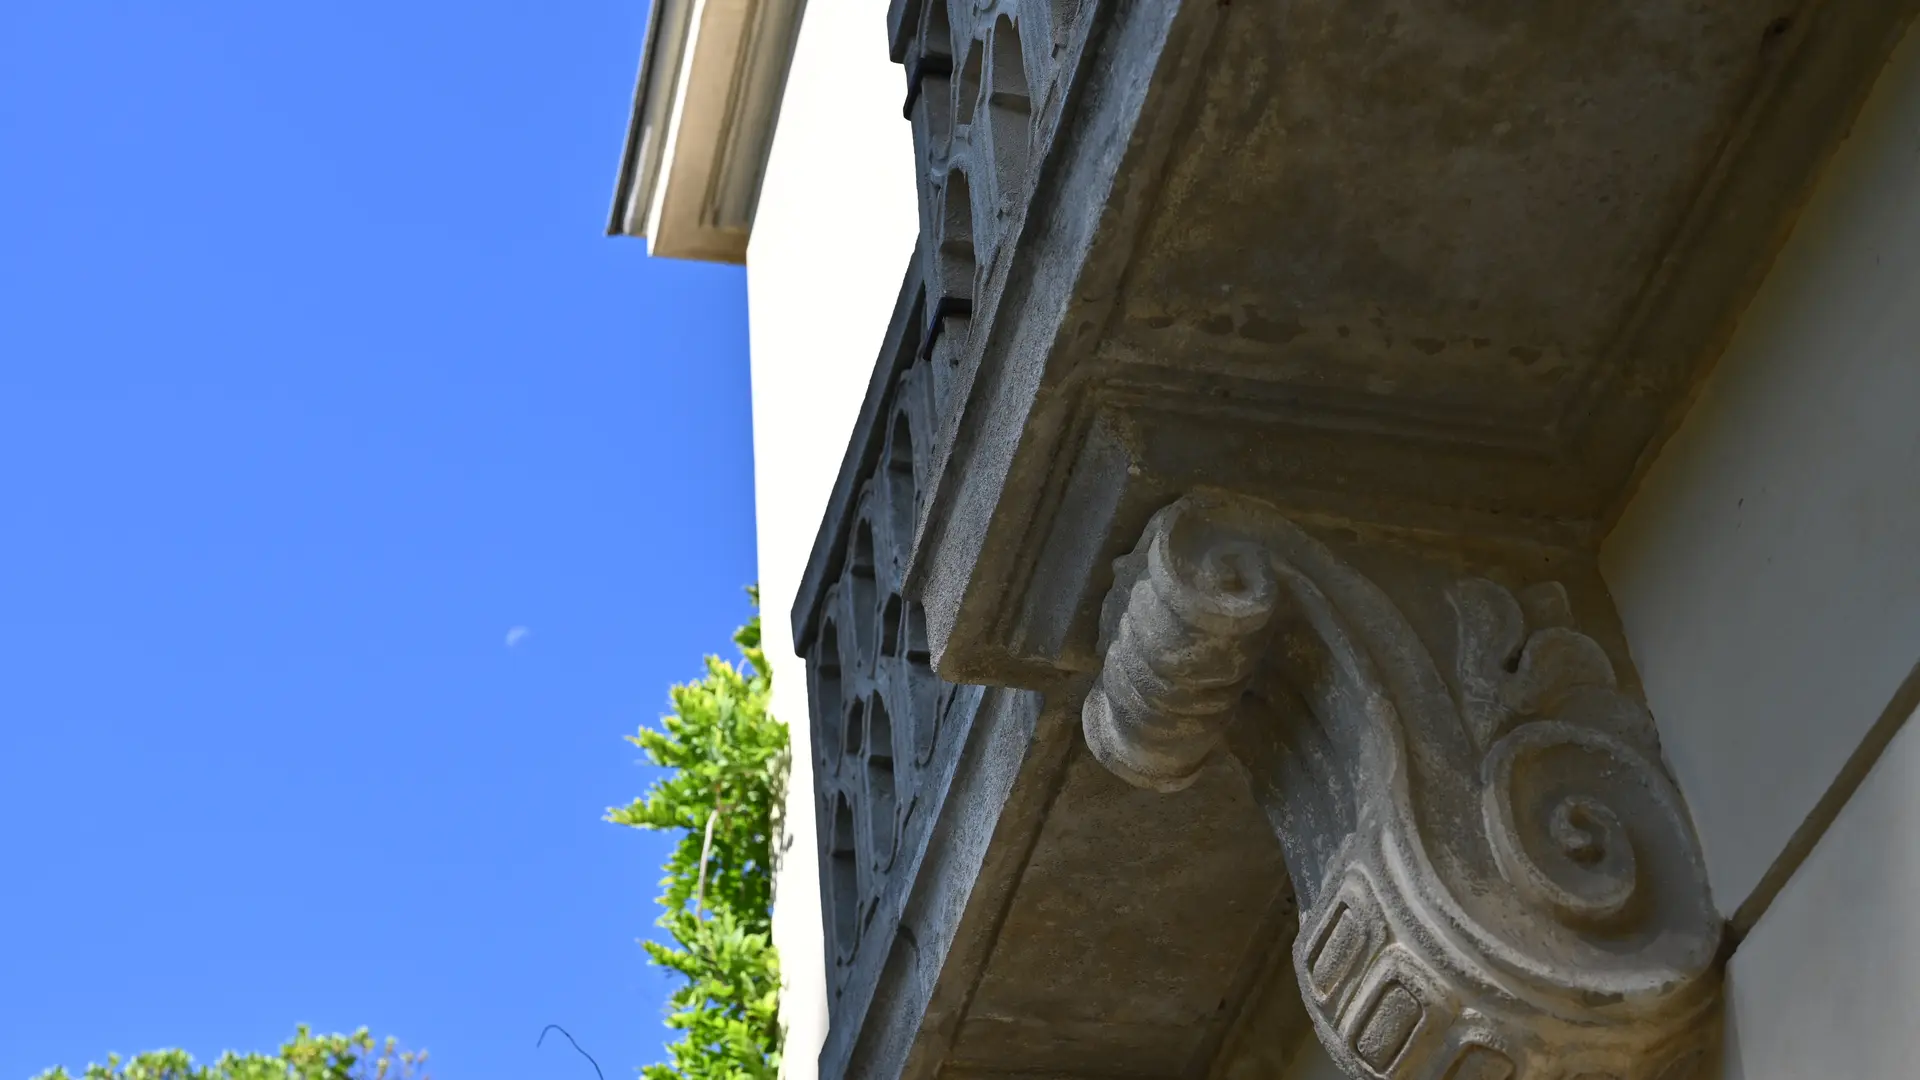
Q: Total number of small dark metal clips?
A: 2